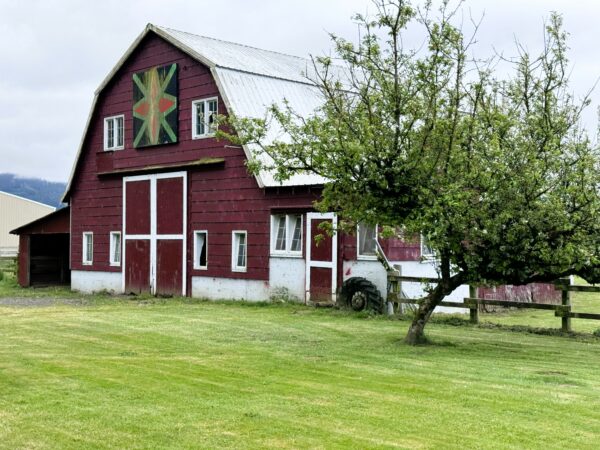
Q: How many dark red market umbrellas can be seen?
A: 0